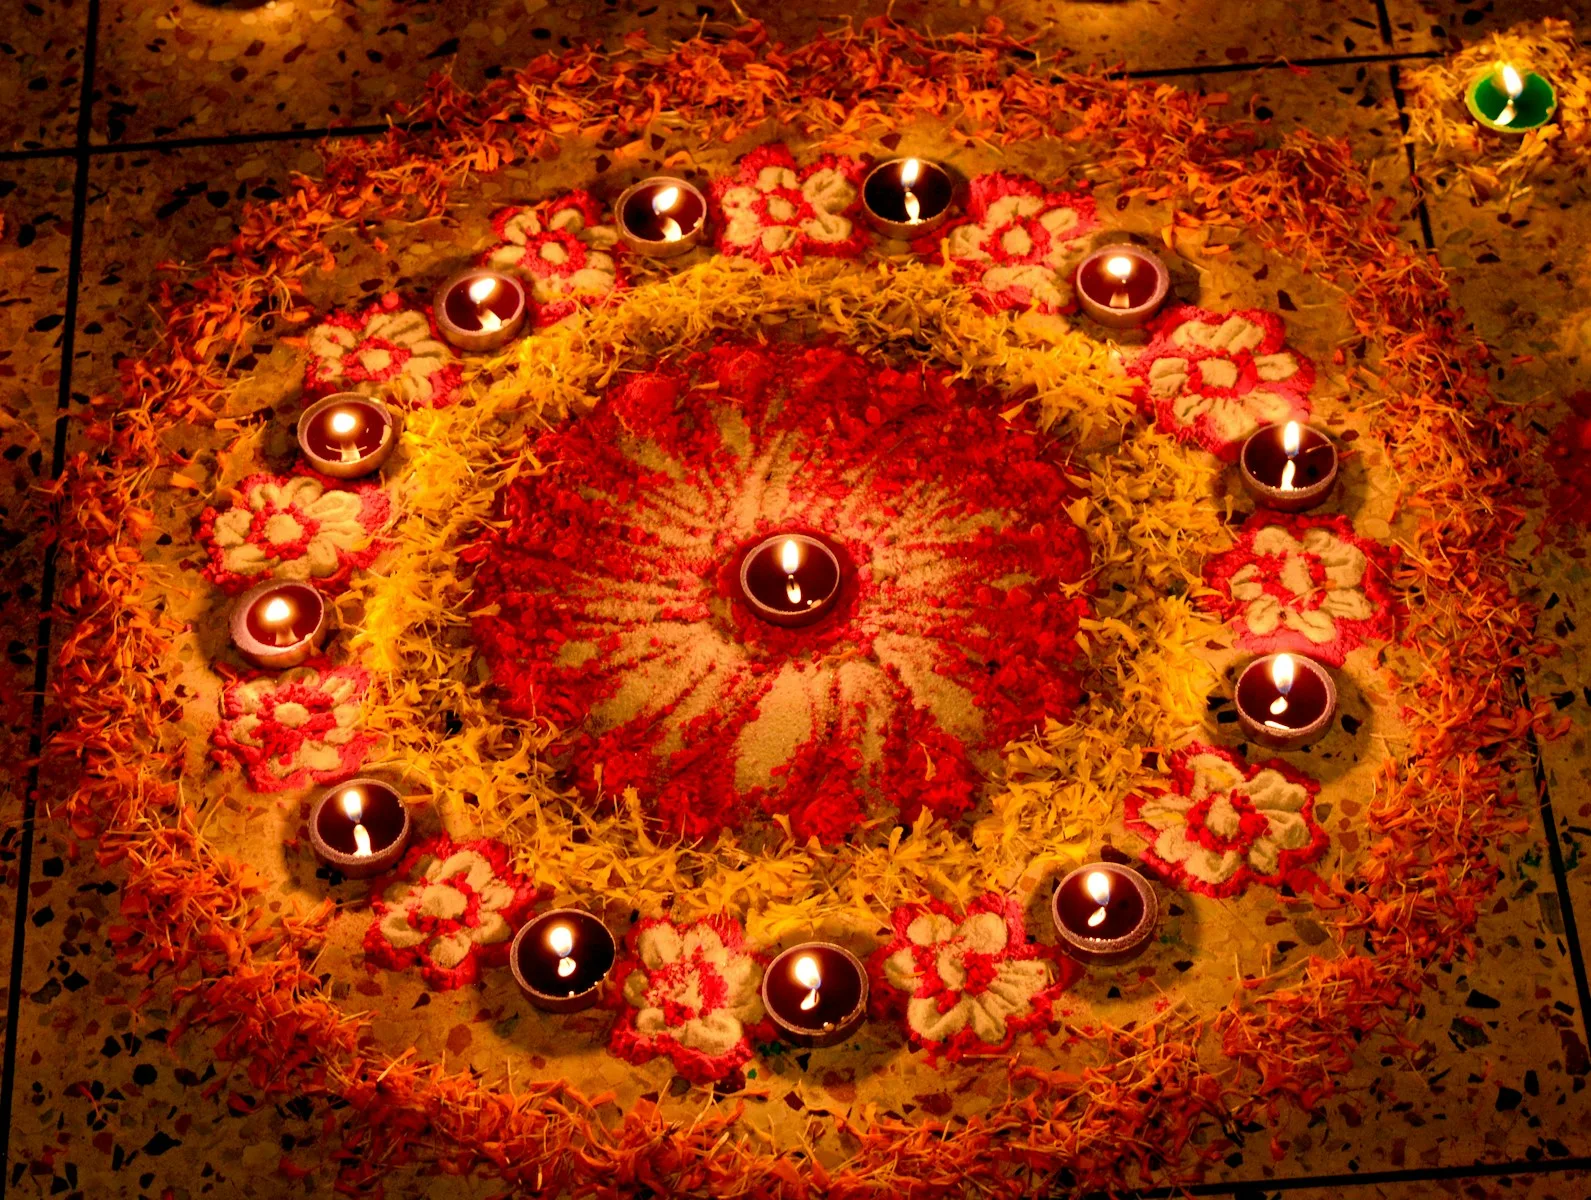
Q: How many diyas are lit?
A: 14